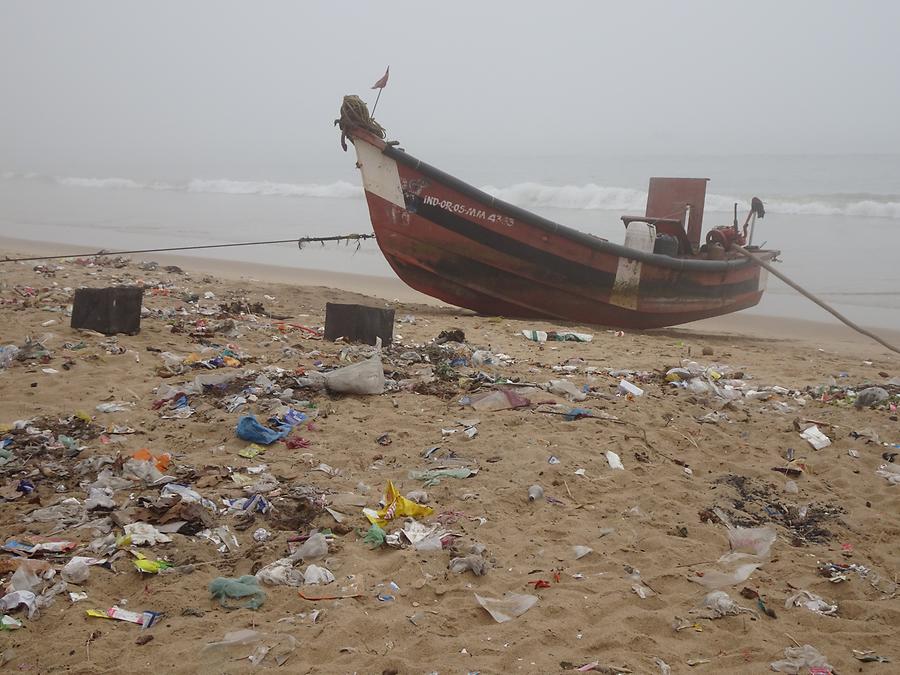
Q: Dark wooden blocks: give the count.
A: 2